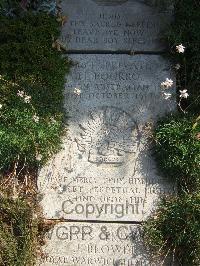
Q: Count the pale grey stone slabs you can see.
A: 3